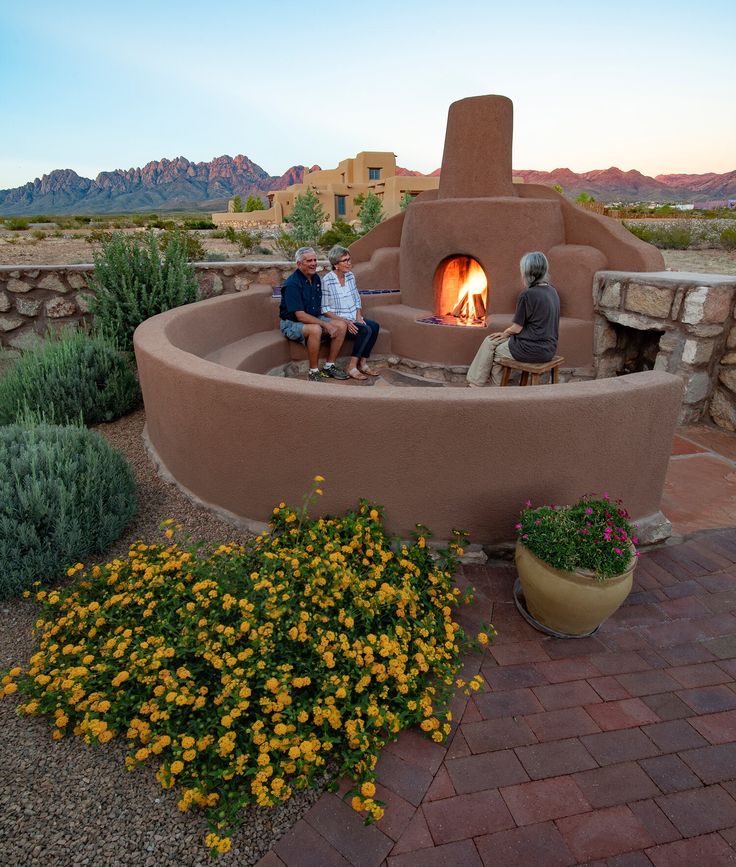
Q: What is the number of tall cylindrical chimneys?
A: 1